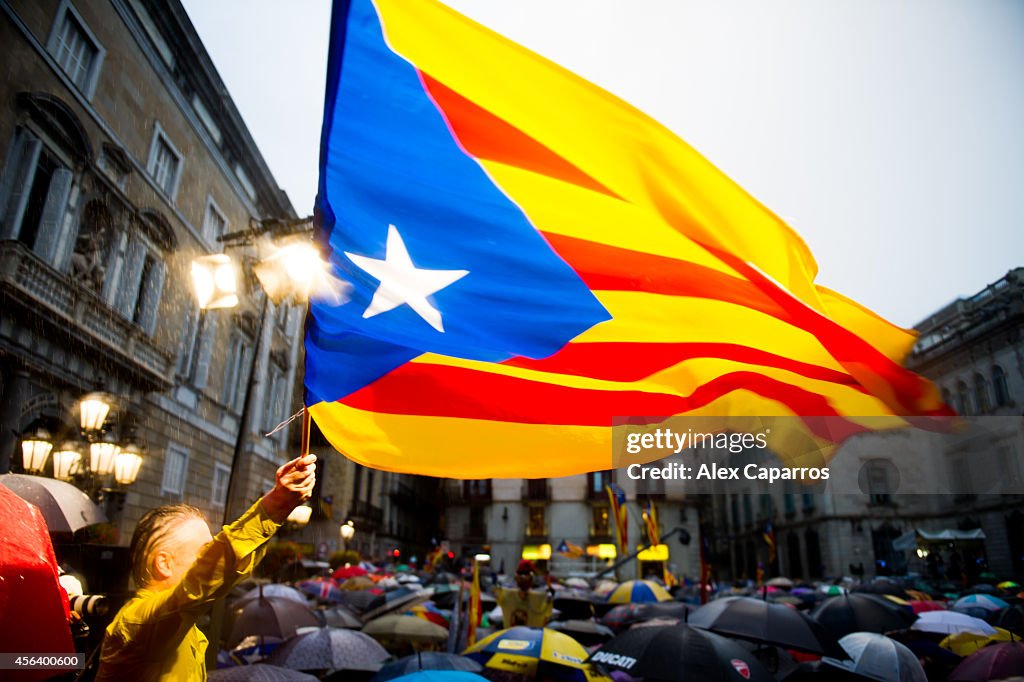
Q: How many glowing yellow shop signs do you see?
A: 3